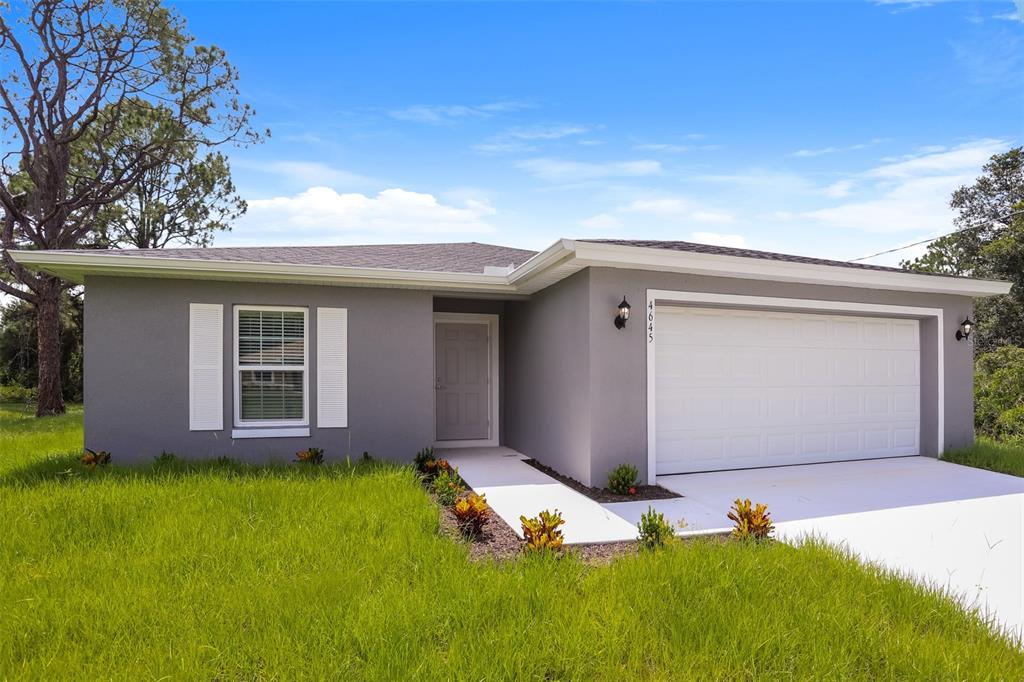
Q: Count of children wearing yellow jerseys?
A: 0